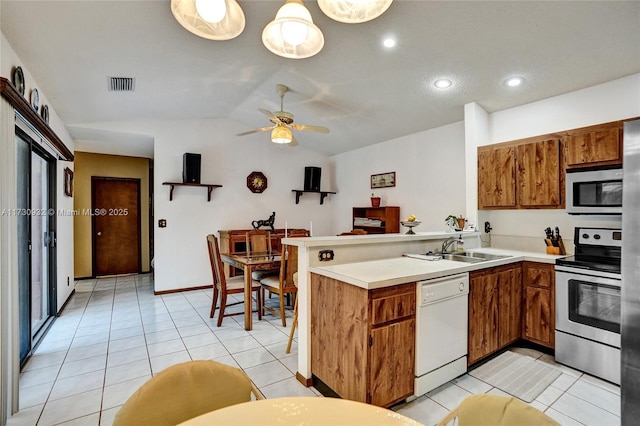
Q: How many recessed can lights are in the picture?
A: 3